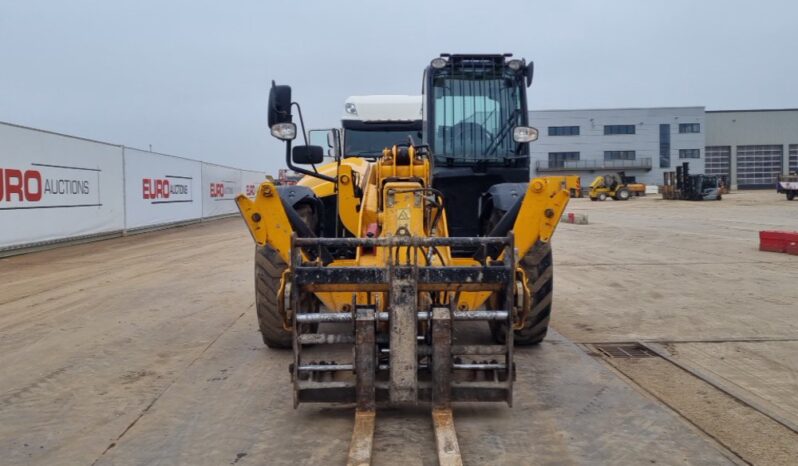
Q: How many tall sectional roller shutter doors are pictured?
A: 3